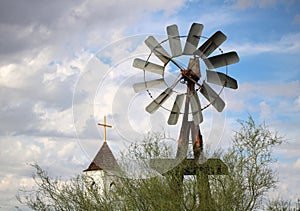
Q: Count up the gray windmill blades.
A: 12